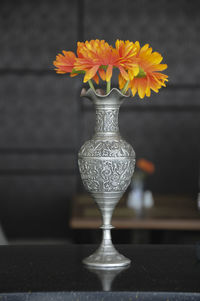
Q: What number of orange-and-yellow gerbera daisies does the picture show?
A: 3